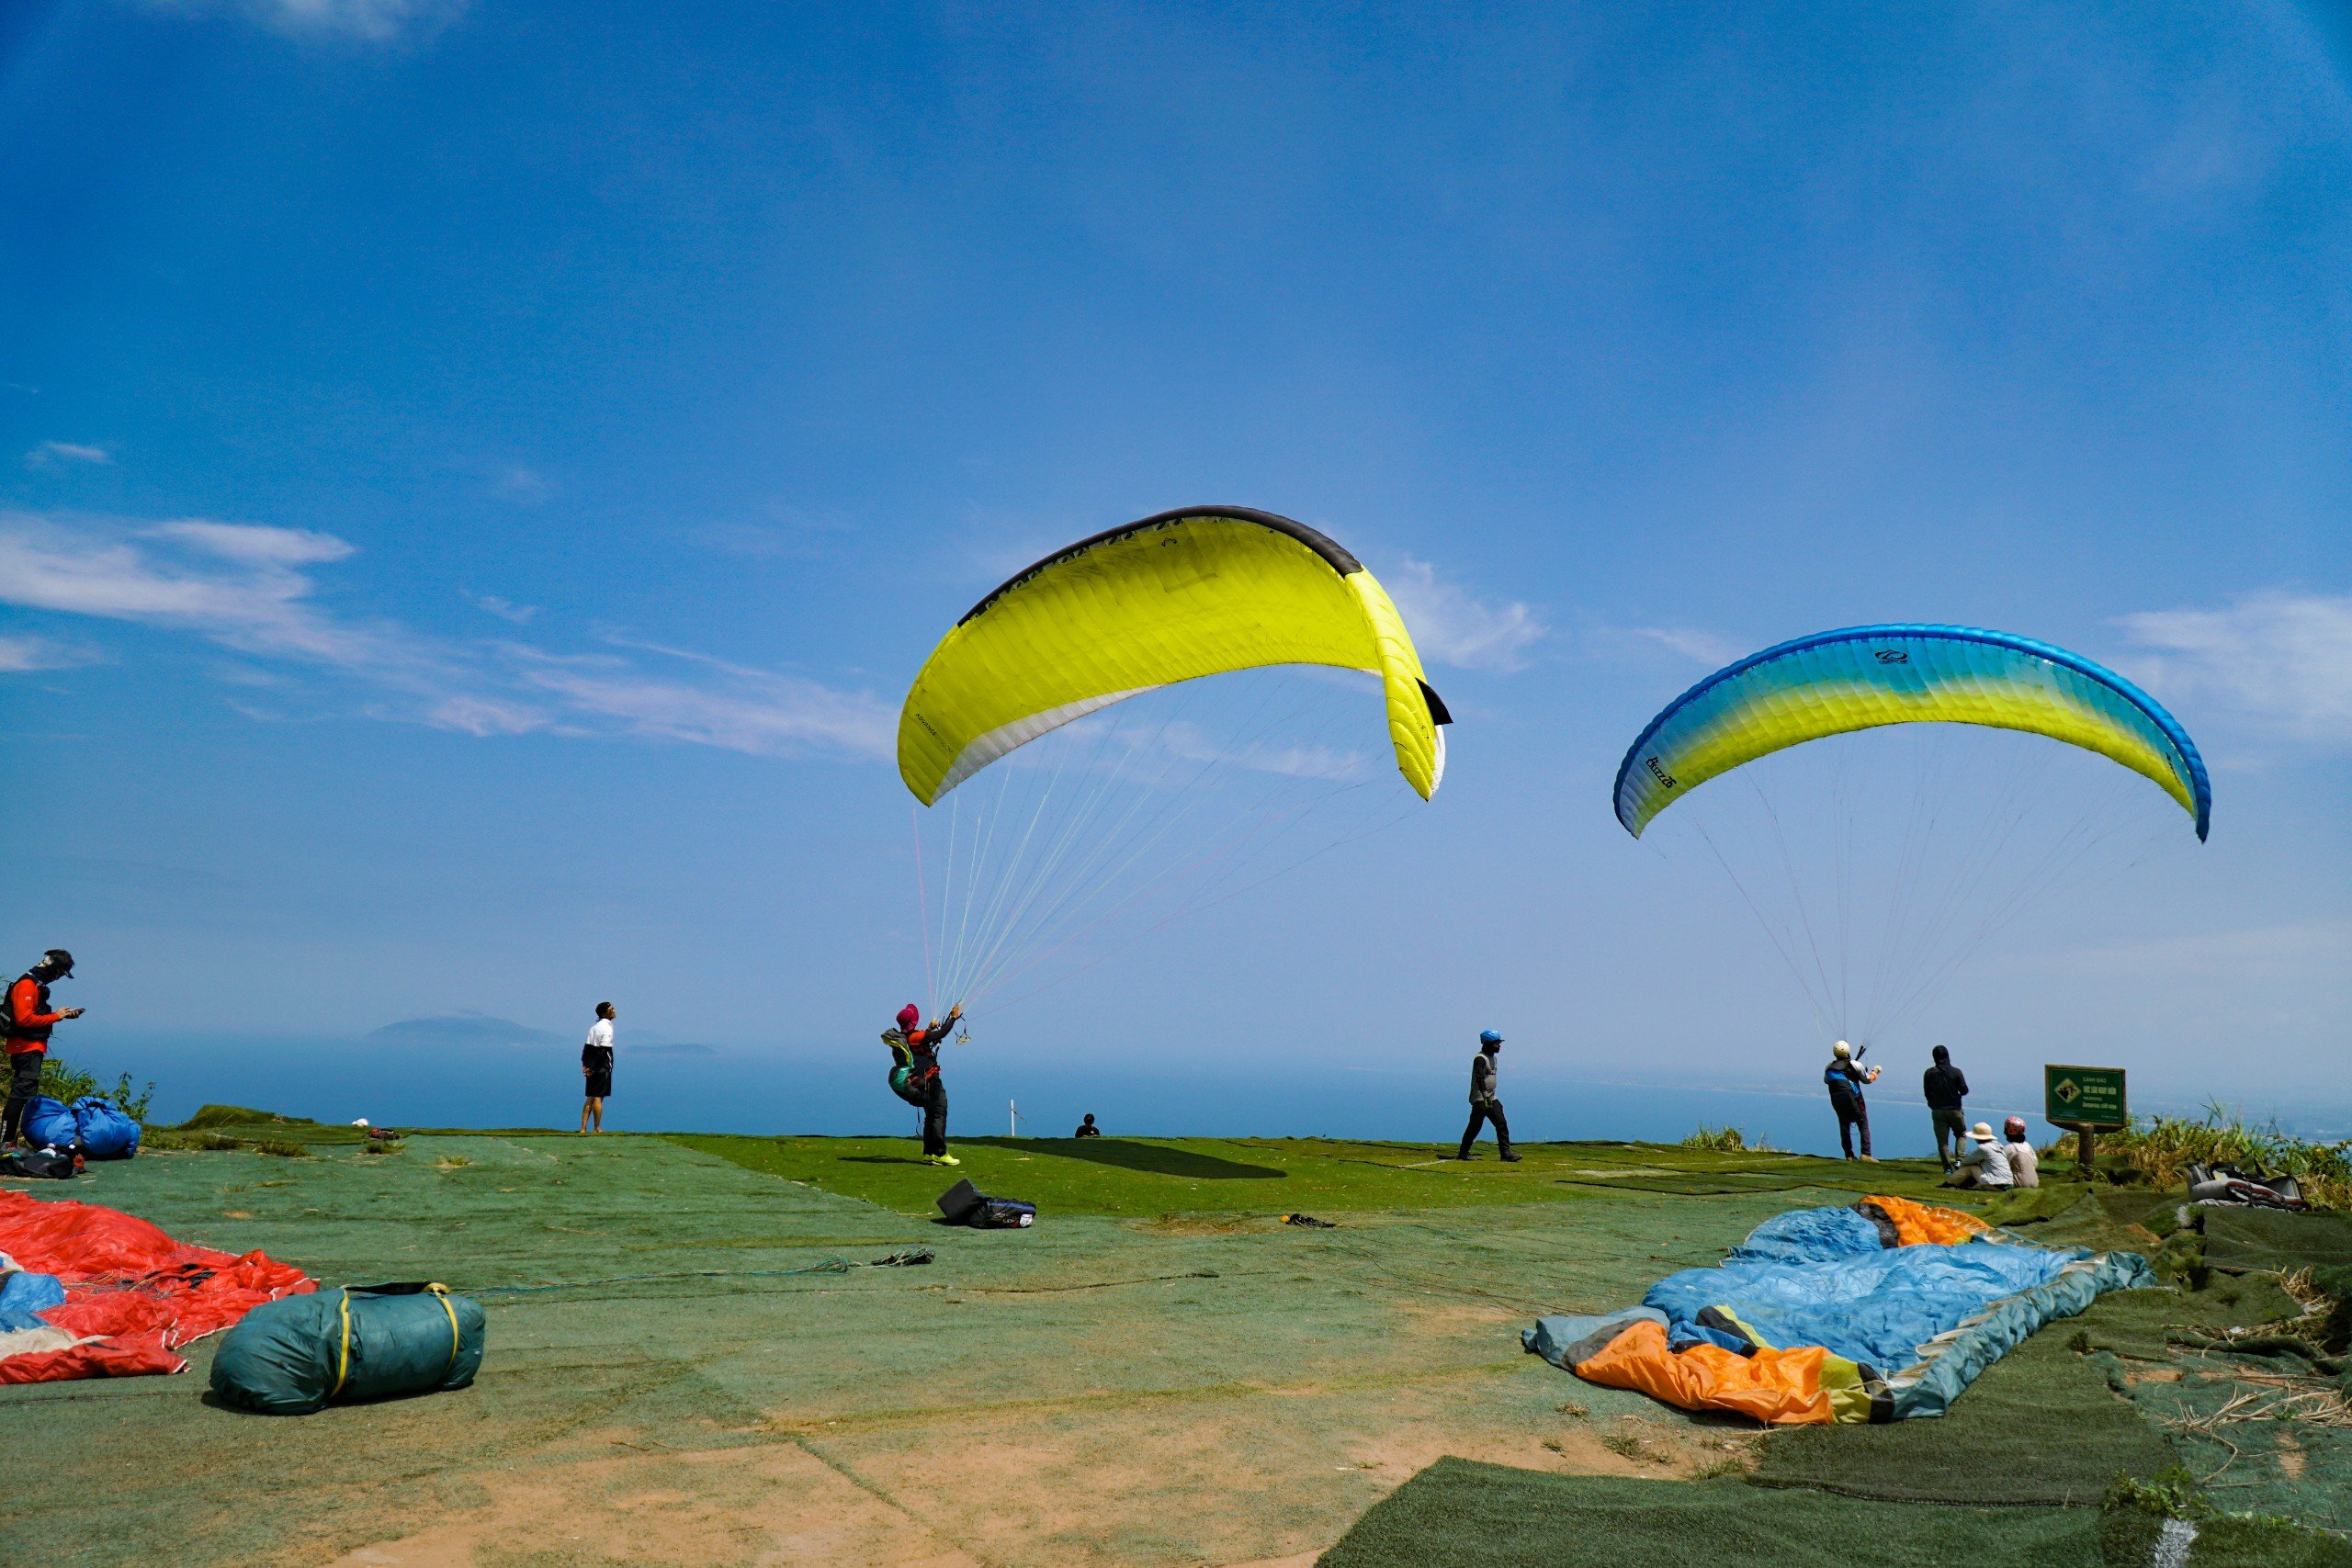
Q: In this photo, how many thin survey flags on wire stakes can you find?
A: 0